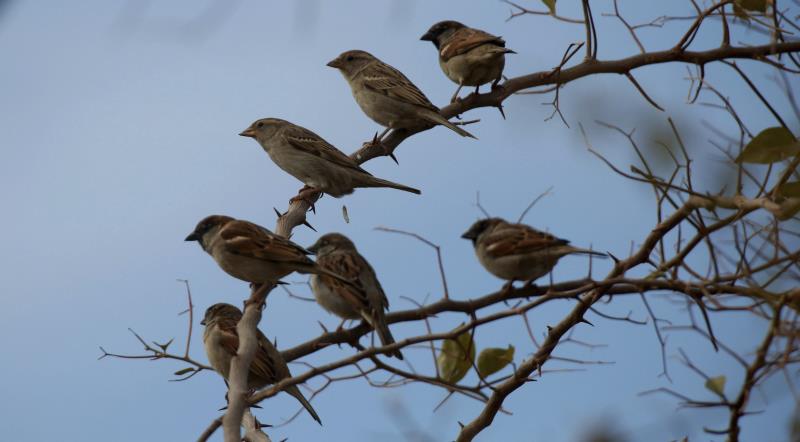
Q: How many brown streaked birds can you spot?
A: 7